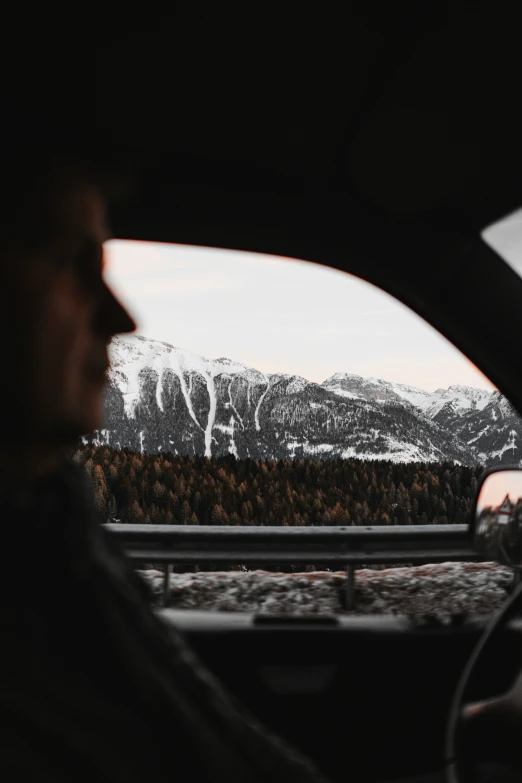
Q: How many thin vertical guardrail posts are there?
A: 2